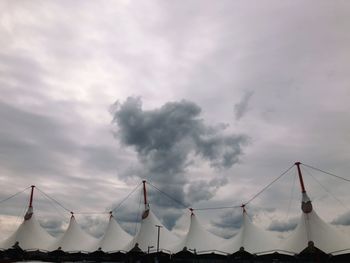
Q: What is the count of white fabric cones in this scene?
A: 7